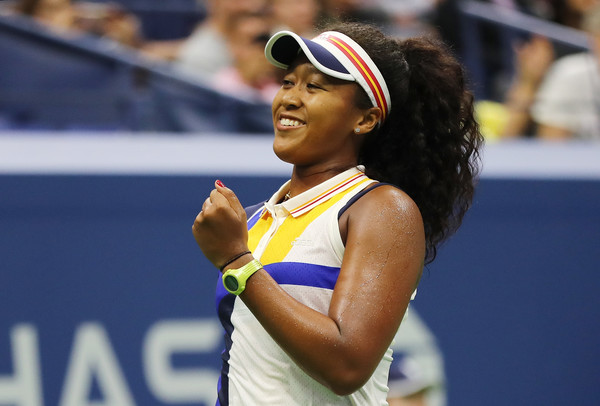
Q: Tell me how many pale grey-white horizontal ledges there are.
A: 1